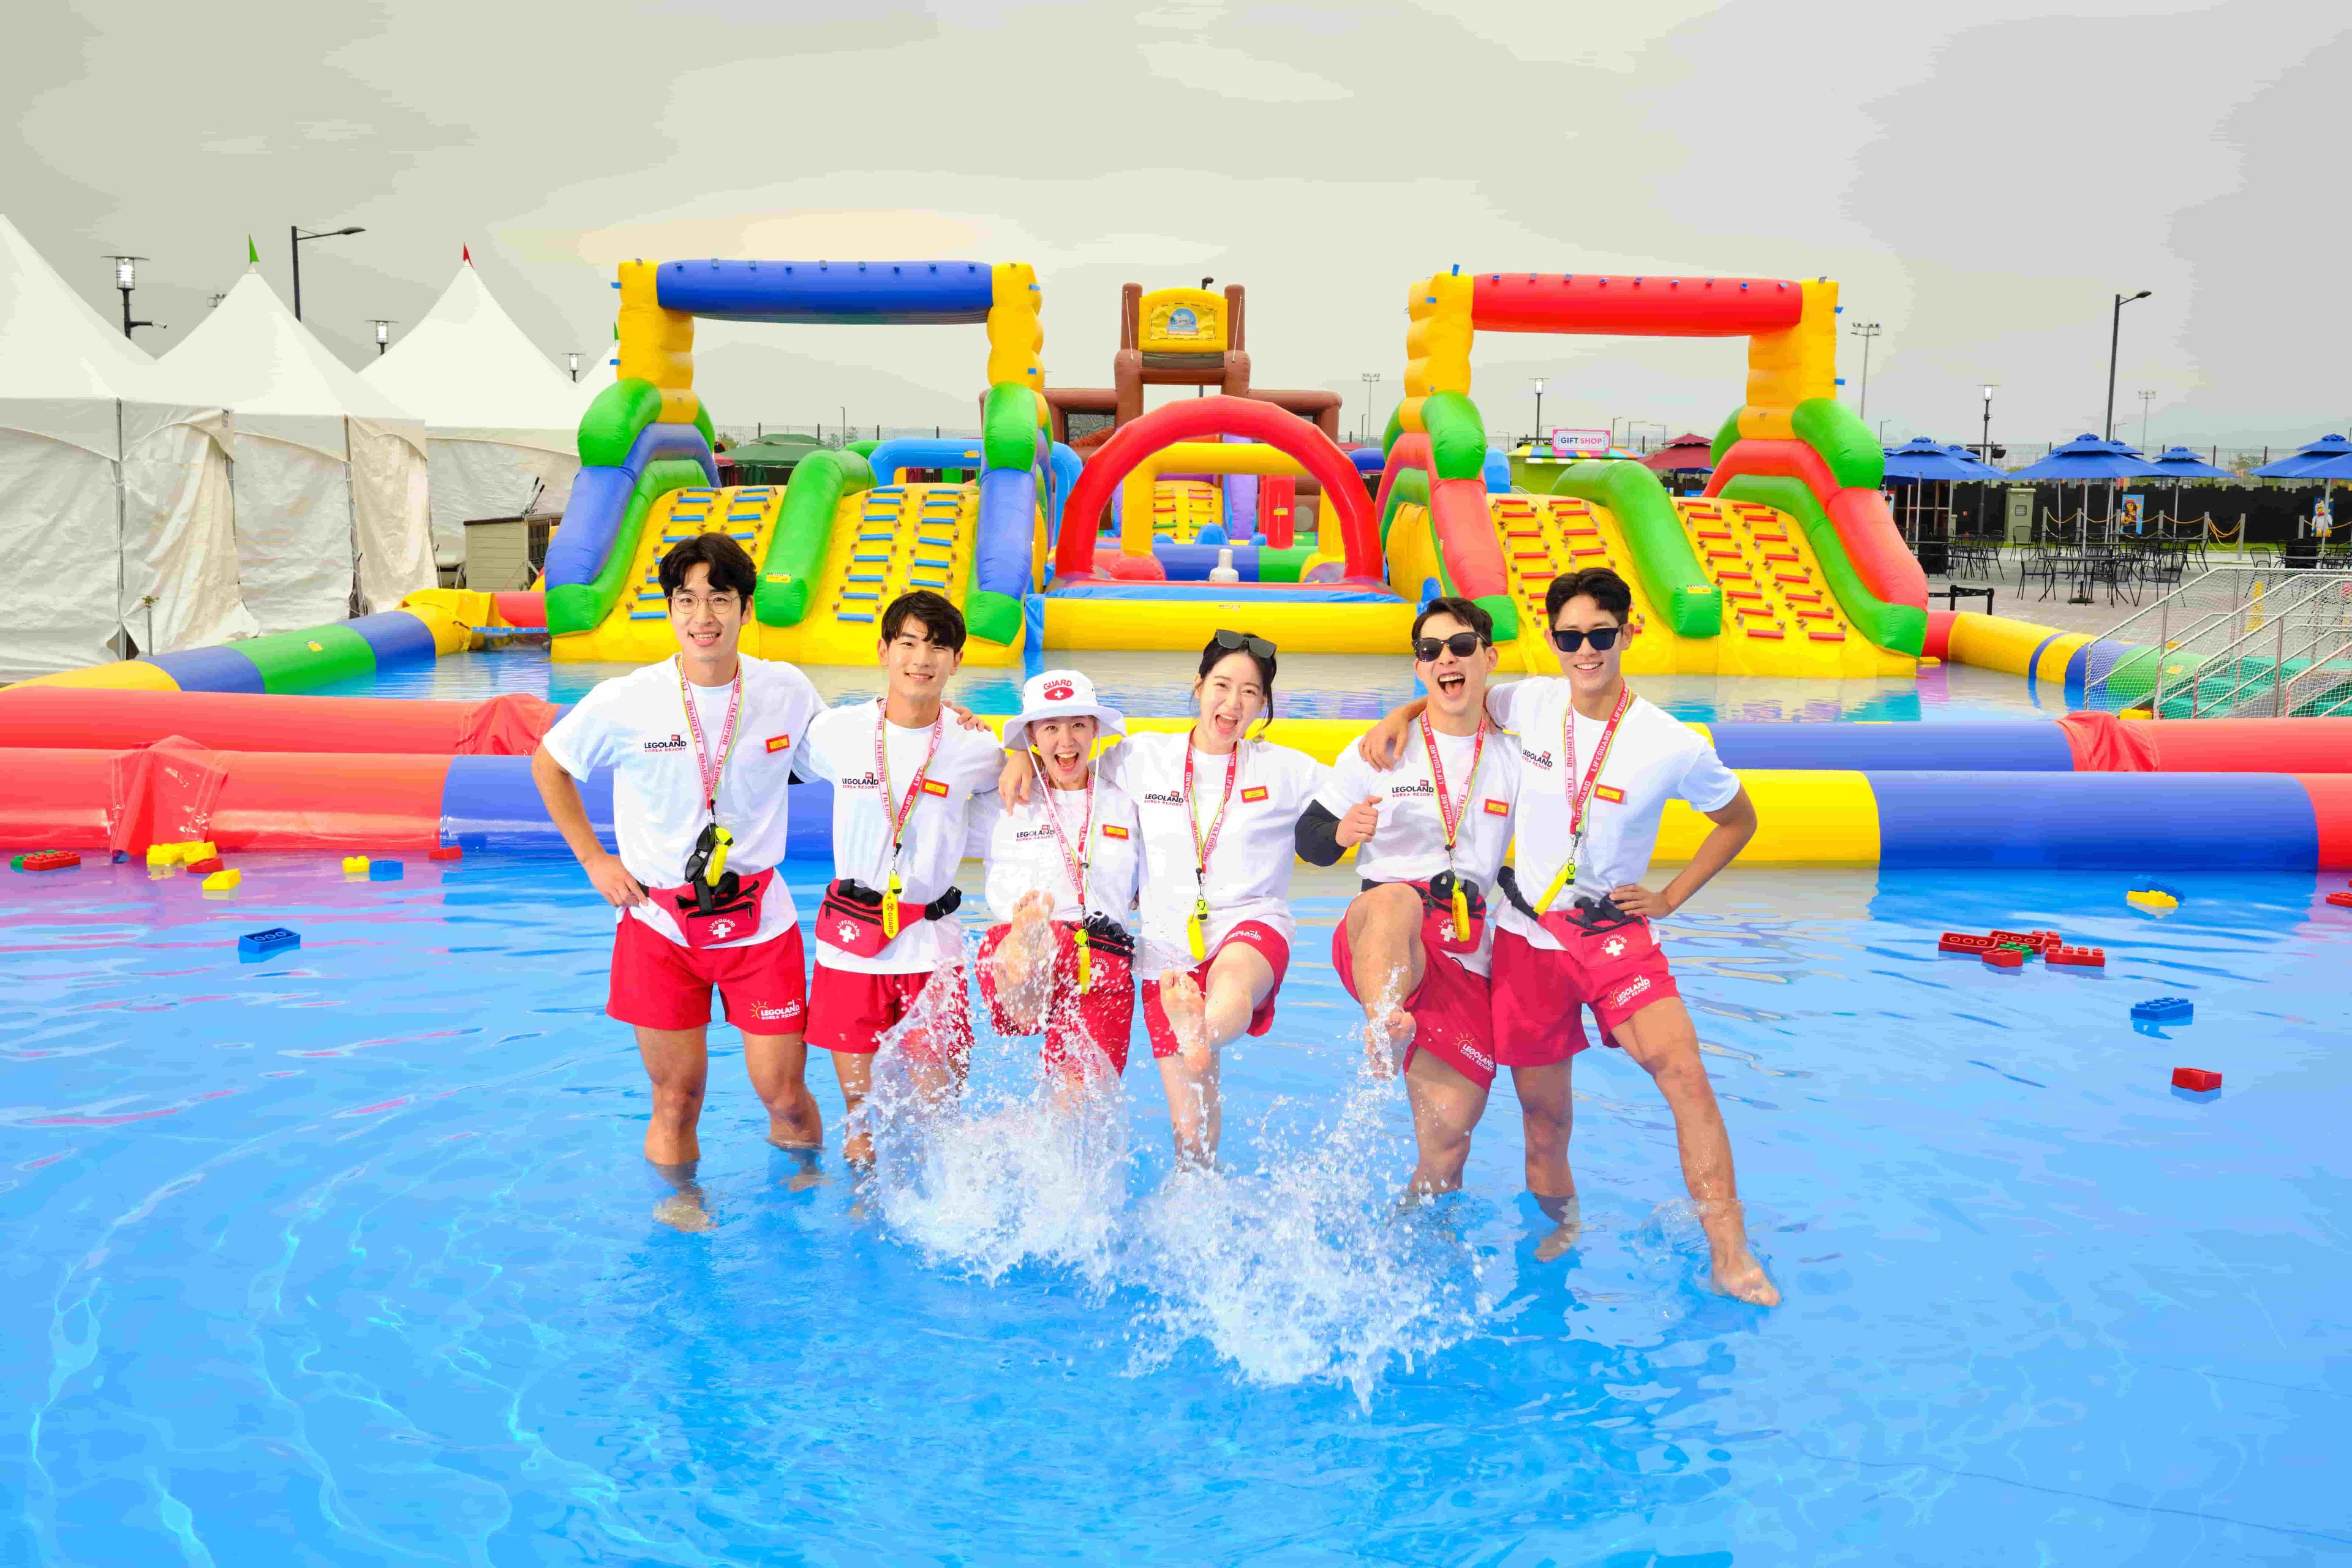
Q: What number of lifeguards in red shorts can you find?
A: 6